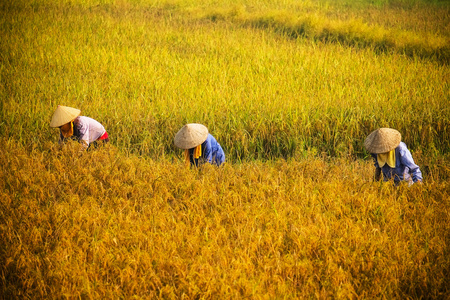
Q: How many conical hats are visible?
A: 3